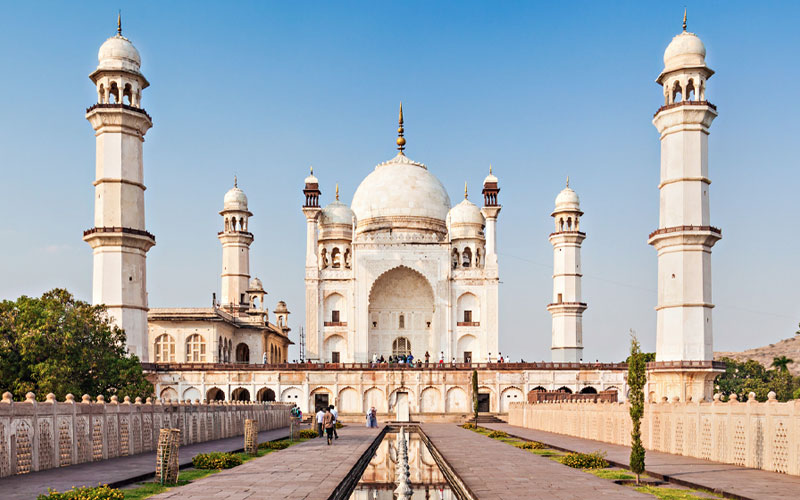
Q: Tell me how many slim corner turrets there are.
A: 2